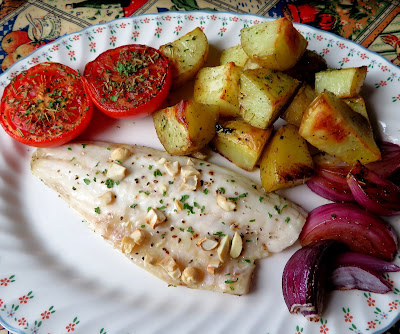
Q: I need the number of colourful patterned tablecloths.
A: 1